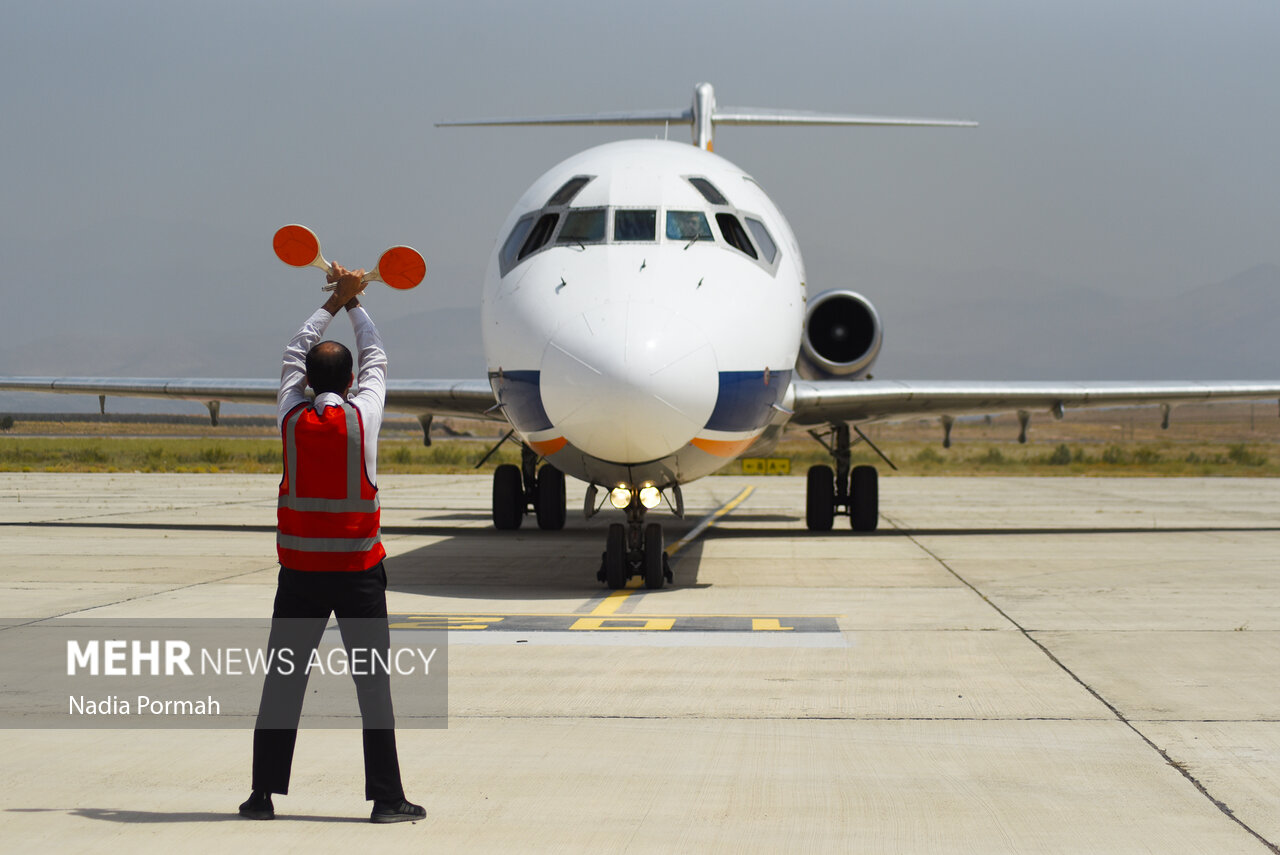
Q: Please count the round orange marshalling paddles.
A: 2